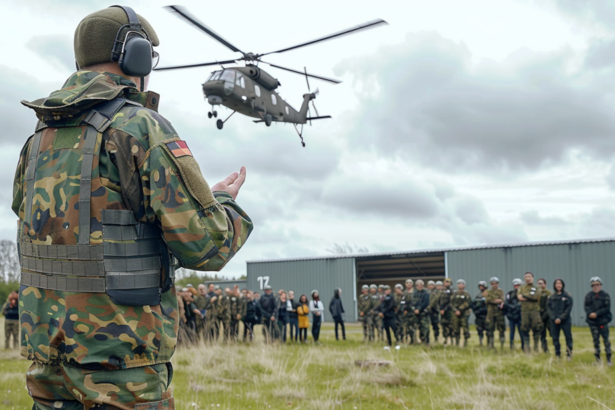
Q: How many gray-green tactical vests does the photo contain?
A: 1